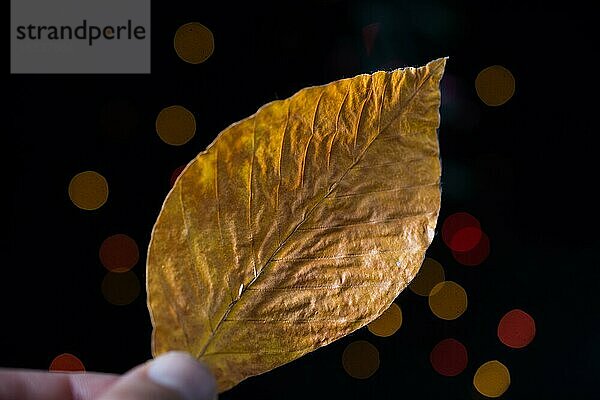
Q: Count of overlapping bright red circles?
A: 2